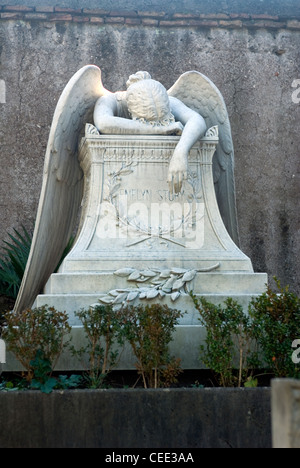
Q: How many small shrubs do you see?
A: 5